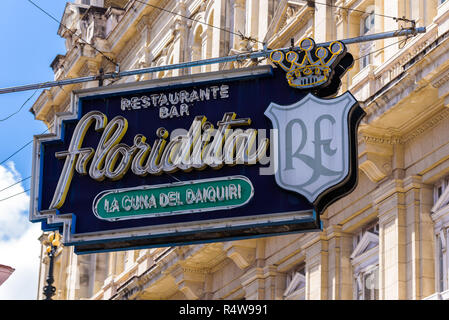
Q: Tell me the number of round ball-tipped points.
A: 5